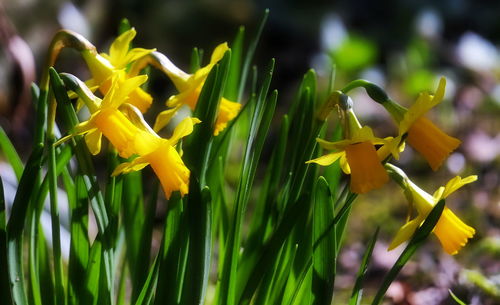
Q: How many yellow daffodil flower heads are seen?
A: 7